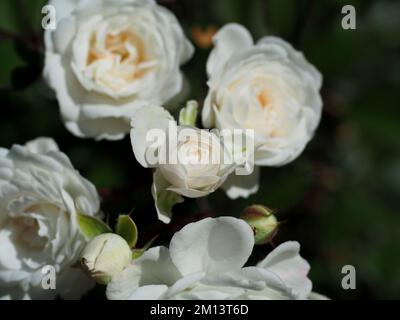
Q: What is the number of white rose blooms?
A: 5